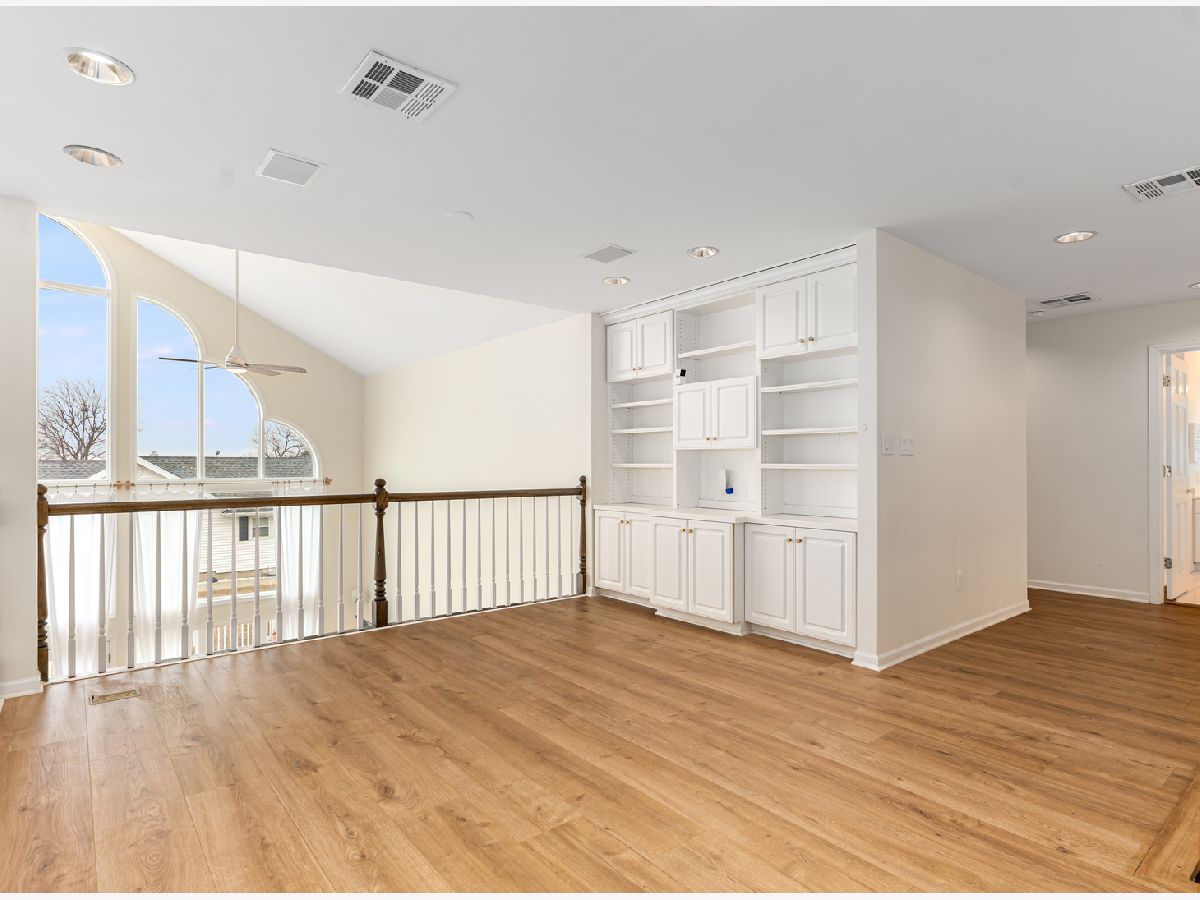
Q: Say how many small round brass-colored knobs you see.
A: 12